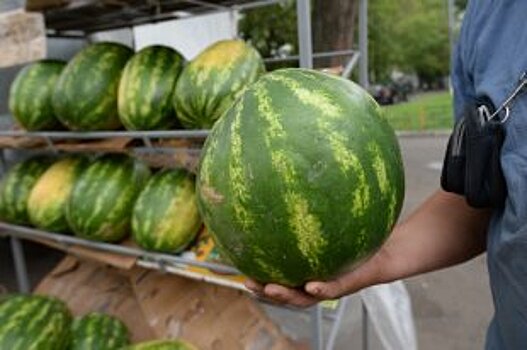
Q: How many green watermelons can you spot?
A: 12